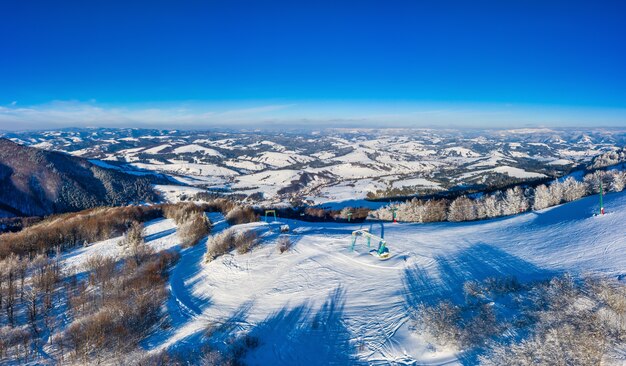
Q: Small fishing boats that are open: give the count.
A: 0